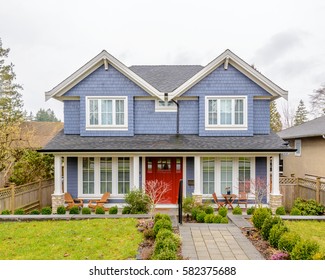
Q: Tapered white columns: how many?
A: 4